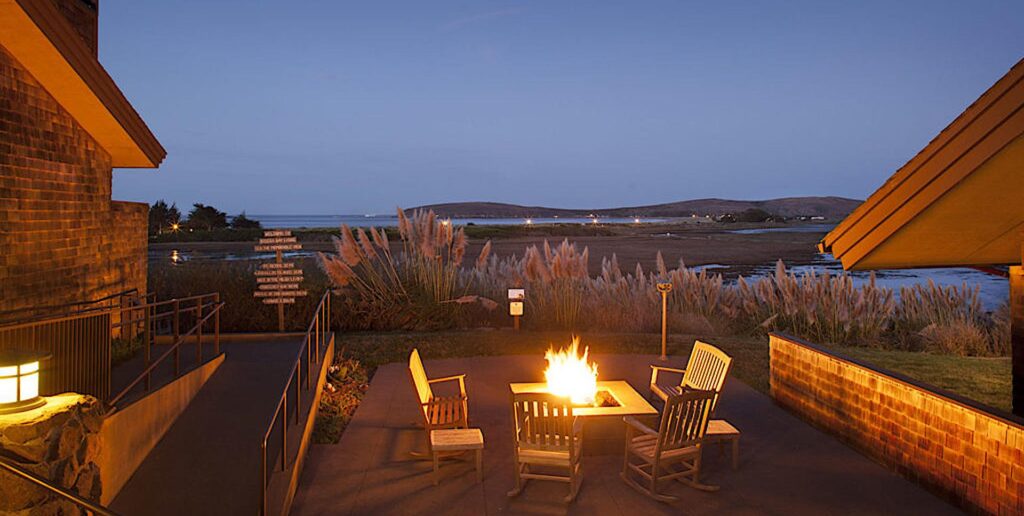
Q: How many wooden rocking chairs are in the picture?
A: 4